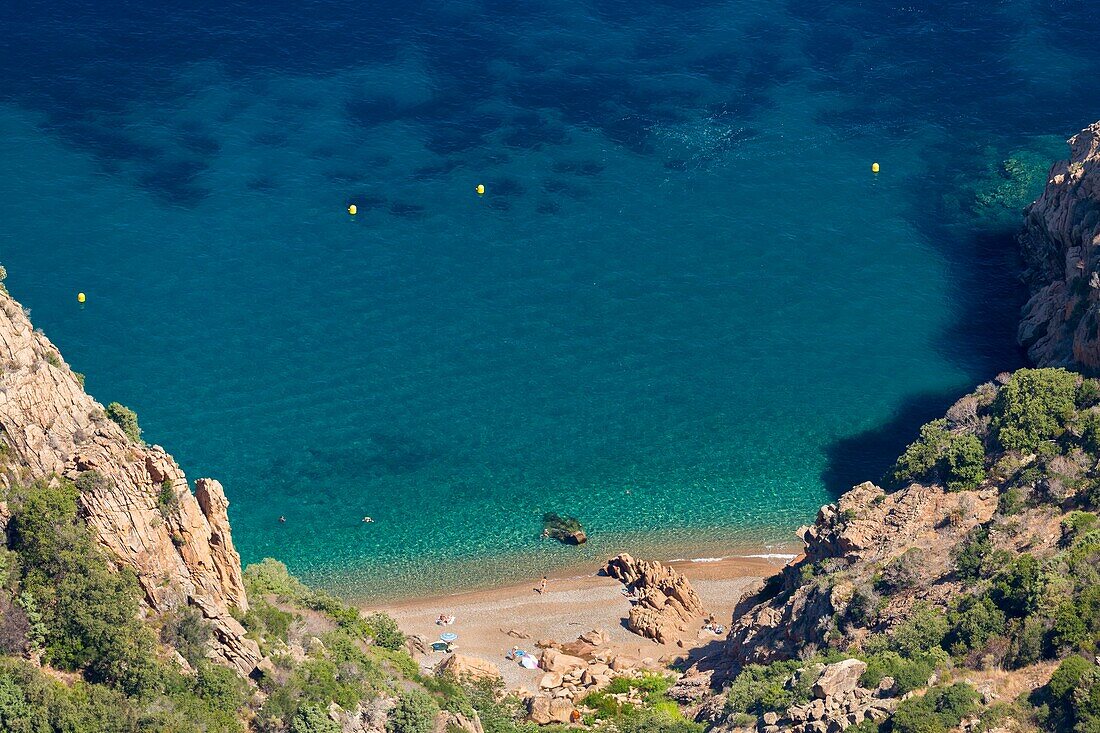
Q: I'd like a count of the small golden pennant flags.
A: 0